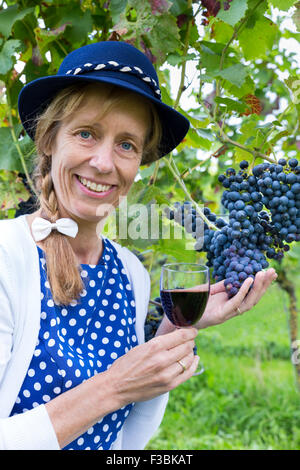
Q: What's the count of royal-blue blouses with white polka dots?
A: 1